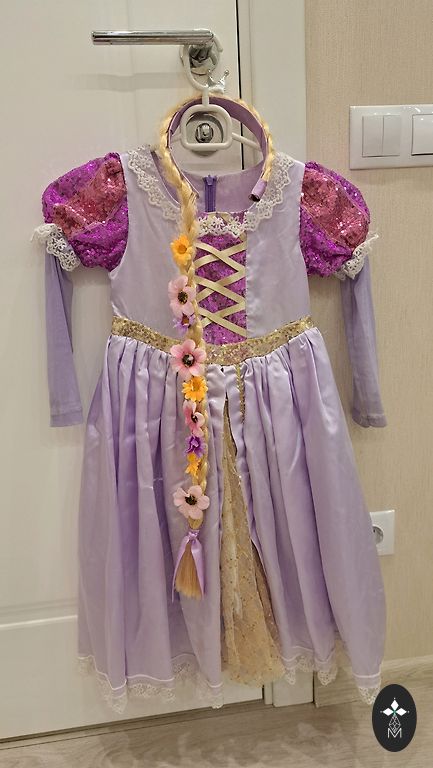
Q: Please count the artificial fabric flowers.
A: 9